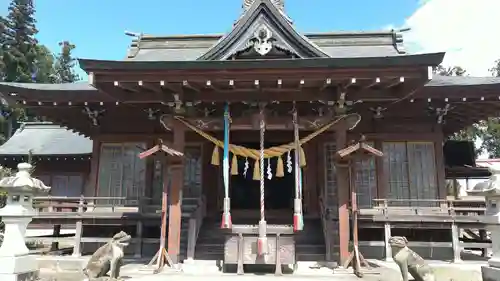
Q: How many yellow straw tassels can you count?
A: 5